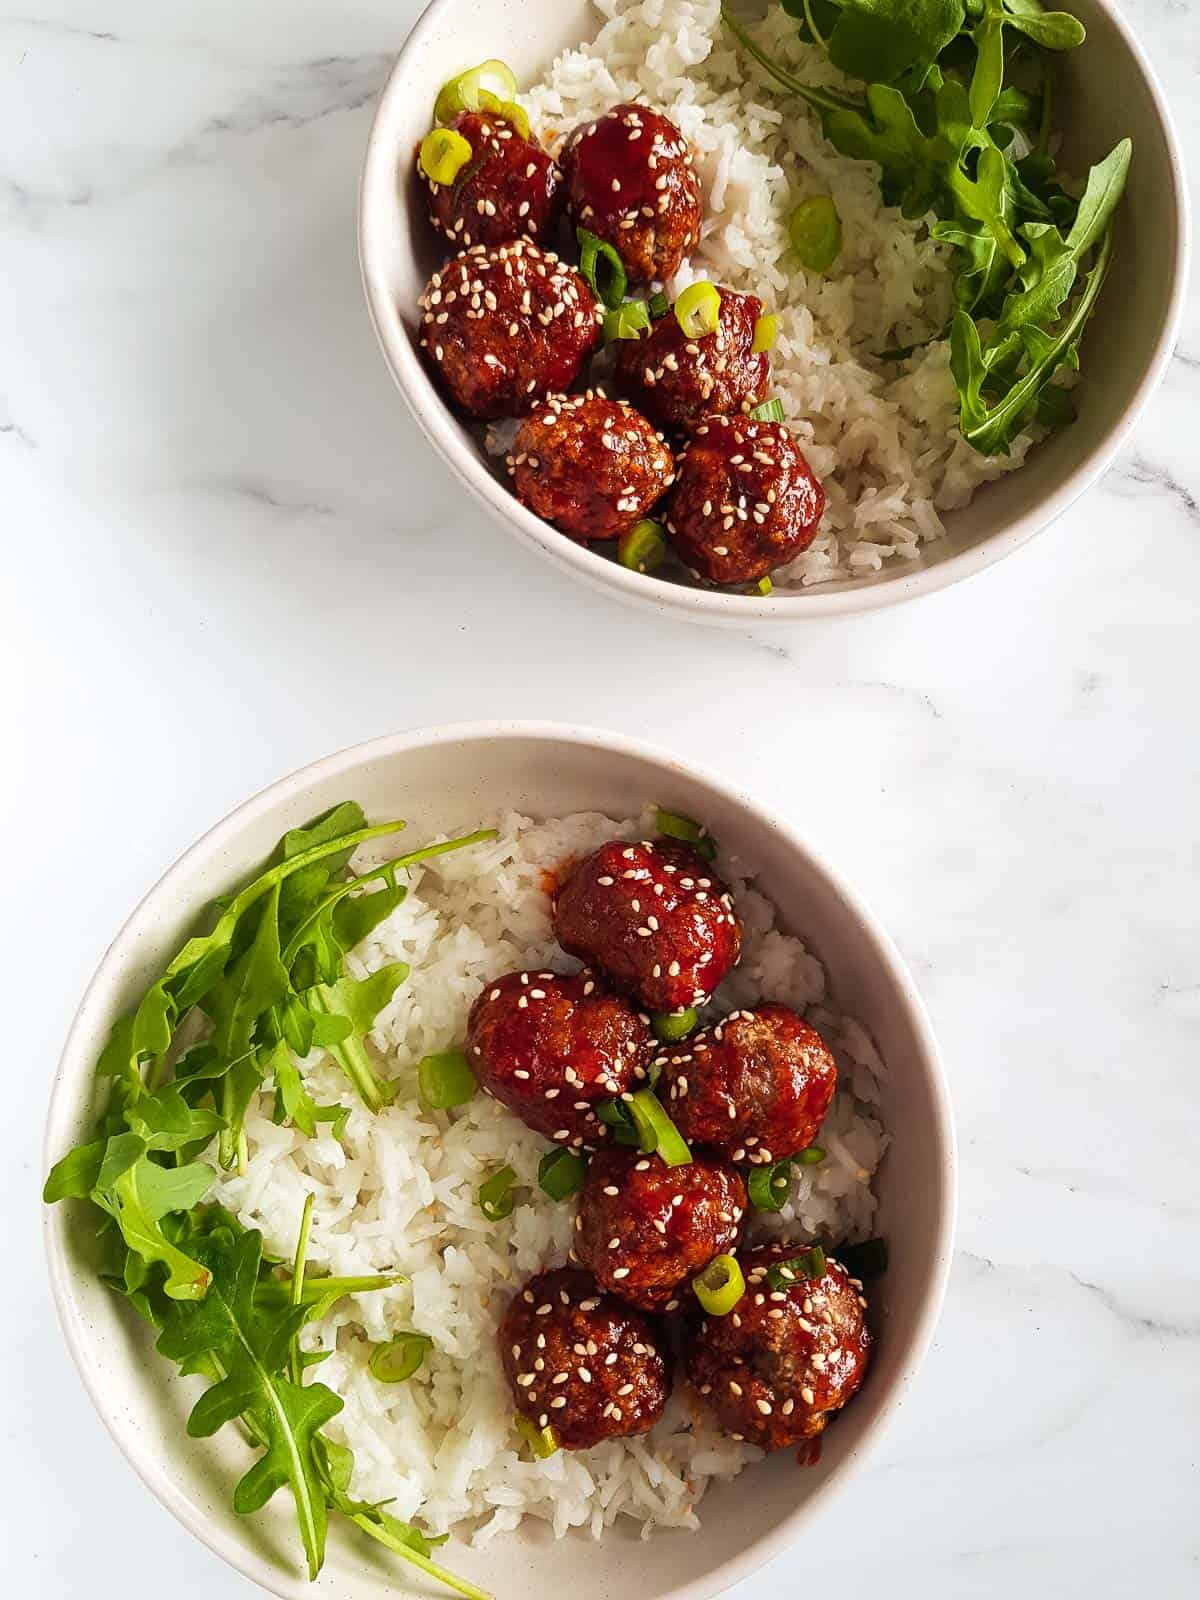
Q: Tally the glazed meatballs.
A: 12